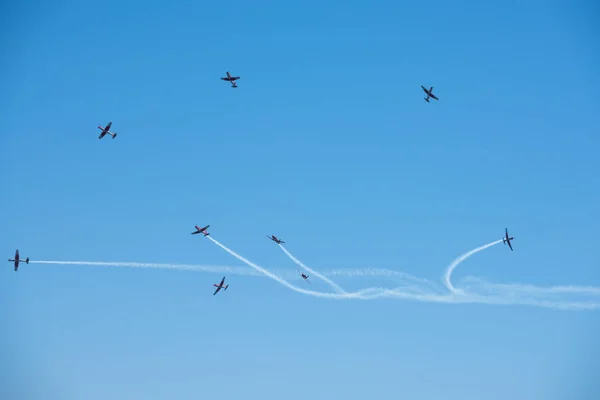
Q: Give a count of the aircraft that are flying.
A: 9